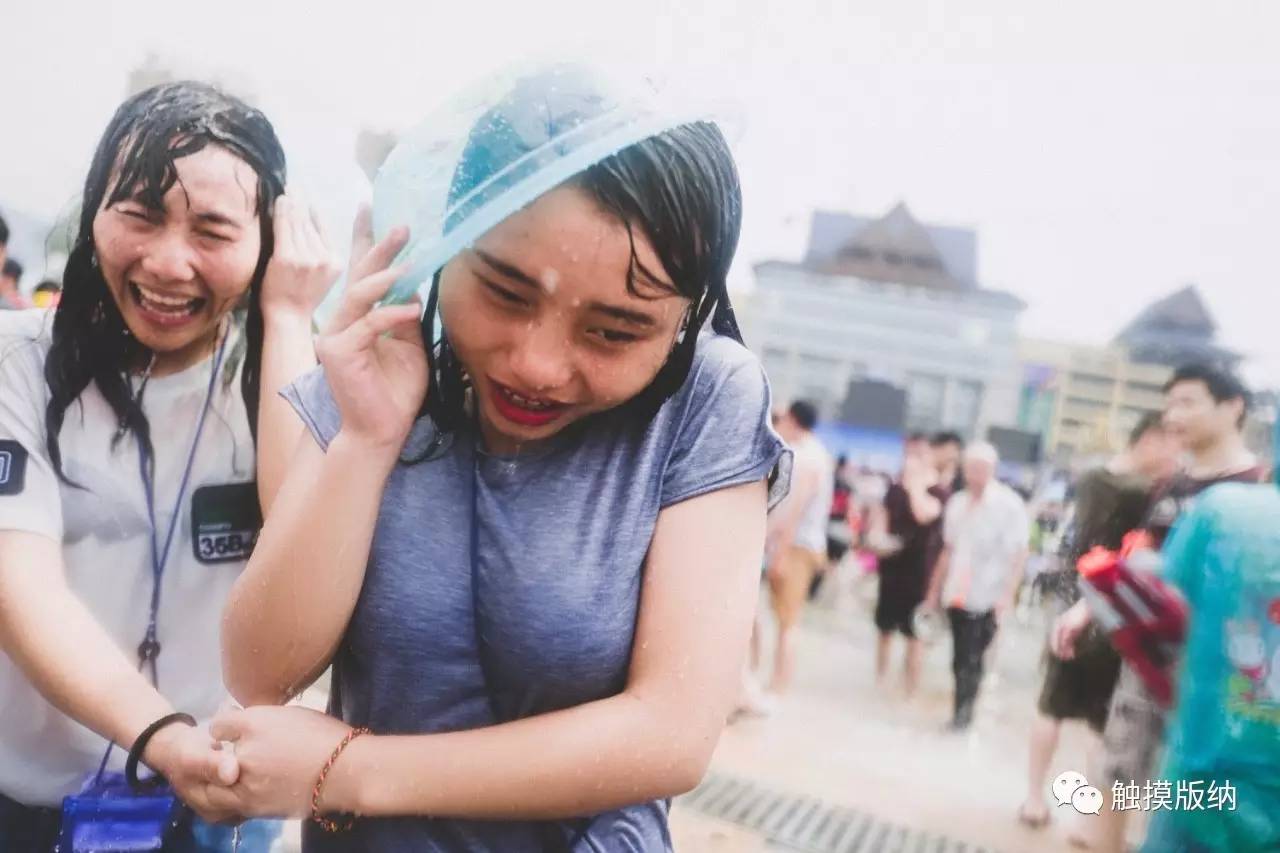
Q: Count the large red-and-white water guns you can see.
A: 1